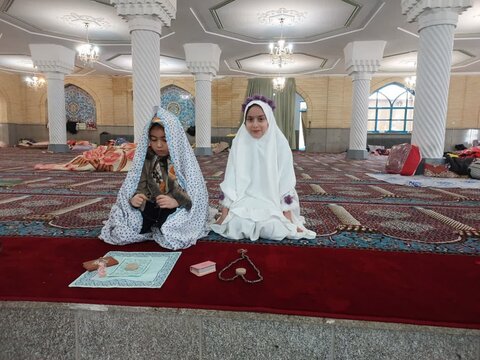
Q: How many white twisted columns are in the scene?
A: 5